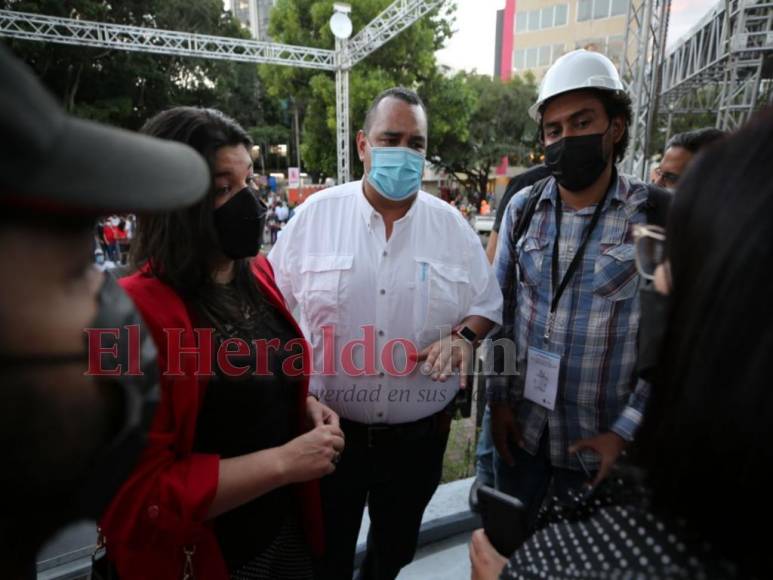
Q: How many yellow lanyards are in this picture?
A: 0